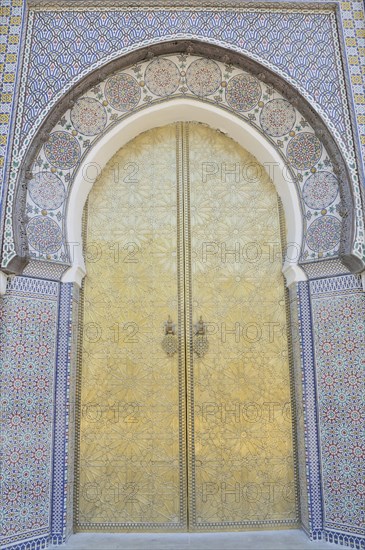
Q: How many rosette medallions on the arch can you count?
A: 12